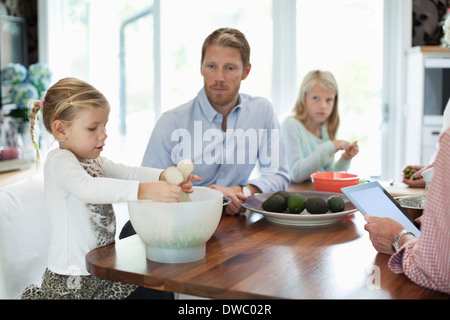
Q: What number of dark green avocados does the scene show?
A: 5